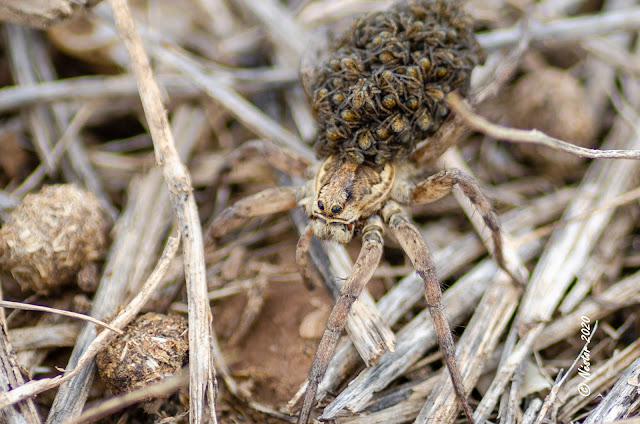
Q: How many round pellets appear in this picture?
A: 3